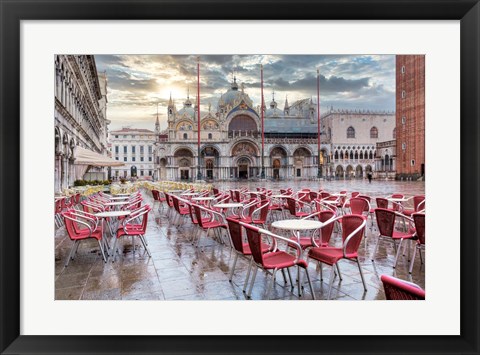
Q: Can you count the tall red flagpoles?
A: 3